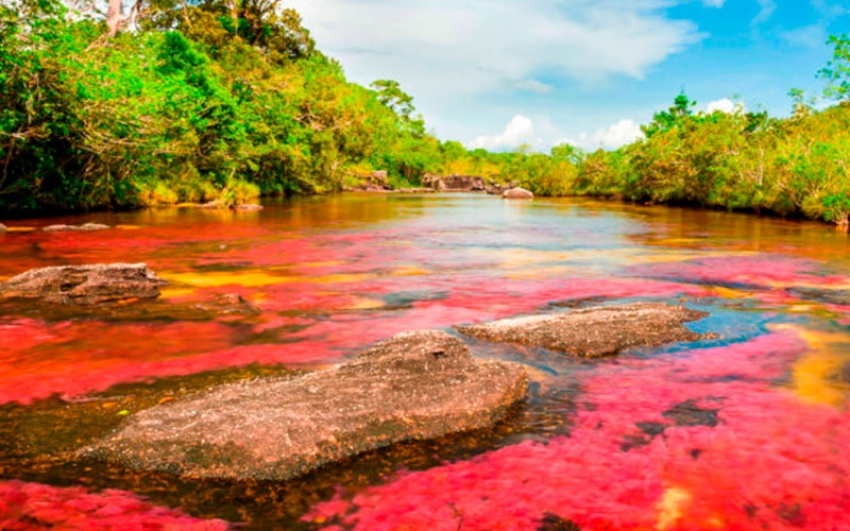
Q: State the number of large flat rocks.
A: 3